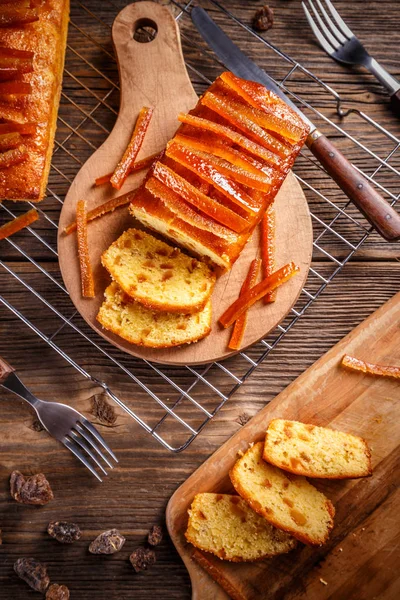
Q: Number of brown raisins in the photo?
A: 8